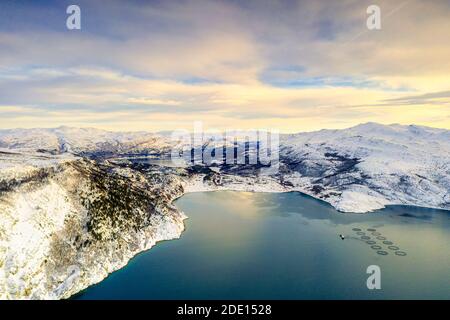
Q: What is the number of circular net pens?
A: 12